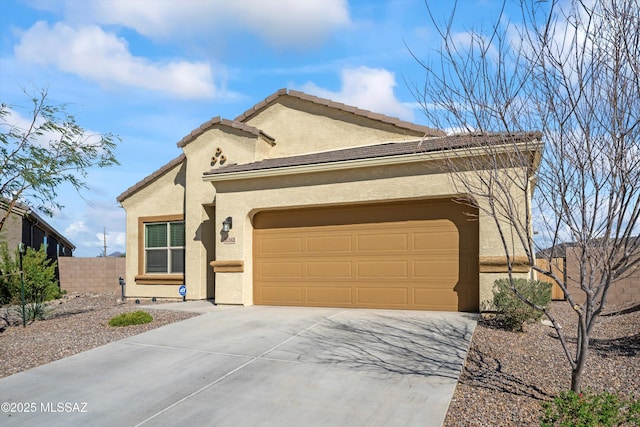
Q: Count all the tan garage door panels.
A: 12